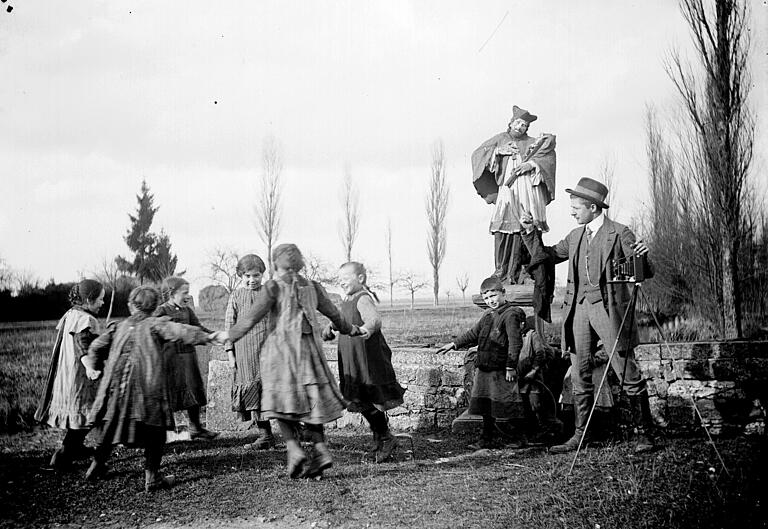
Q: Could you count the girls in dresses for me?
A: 6